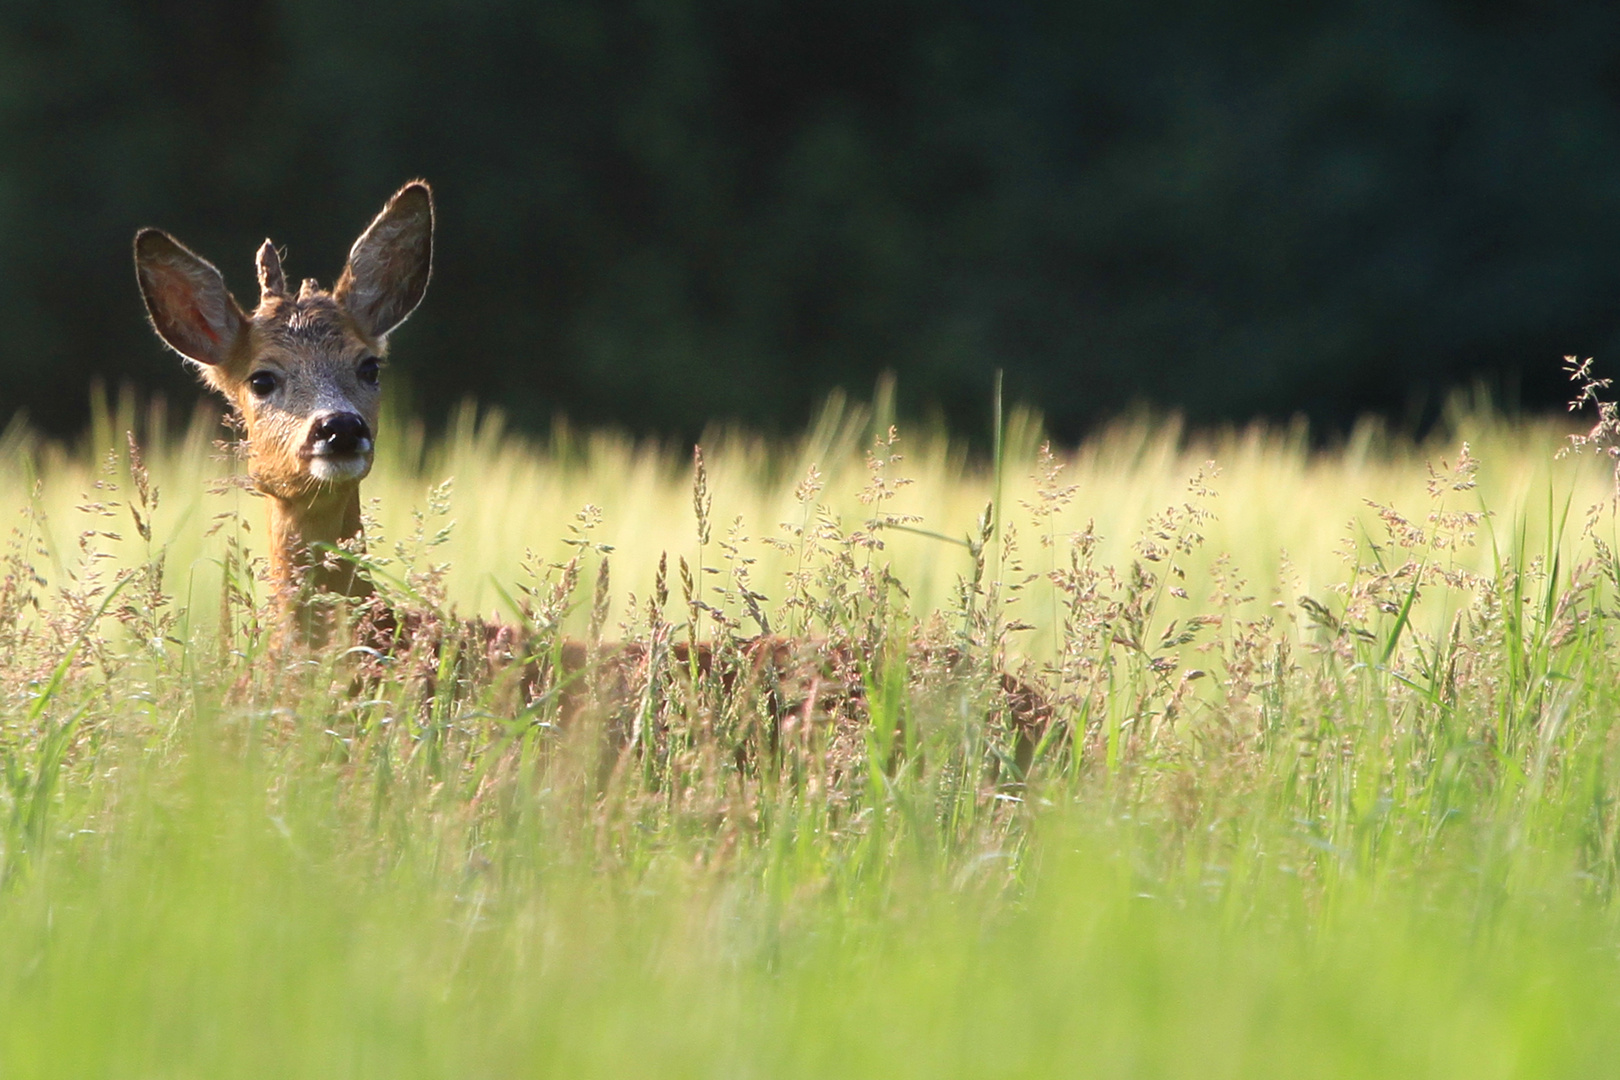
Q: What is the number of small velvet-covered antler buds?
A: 2